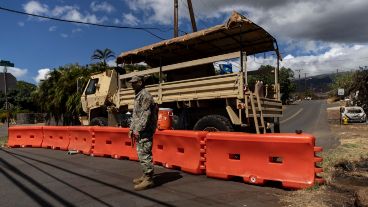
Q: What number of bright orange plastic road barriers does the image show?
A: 6